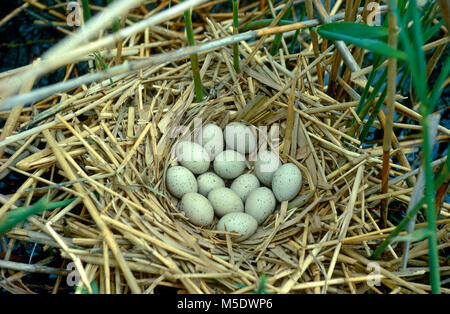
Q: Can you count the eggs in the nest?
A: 13